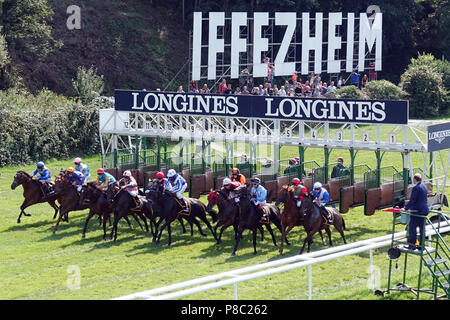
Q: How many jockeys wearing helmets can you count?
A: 12